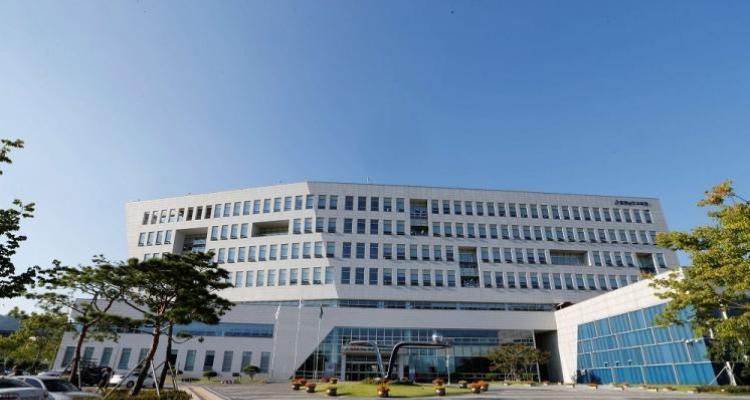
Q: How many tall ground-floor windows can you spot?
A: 11